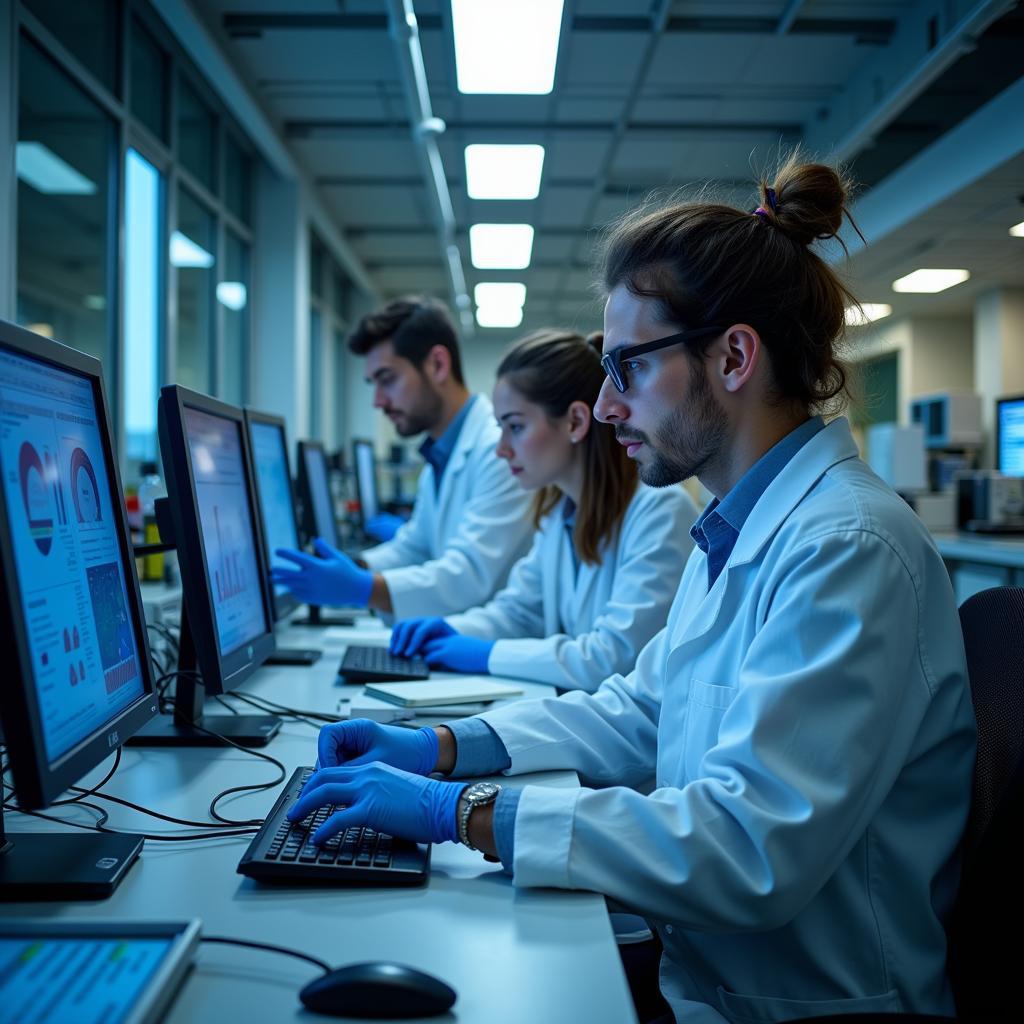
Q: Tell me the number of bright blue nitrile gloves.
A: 6